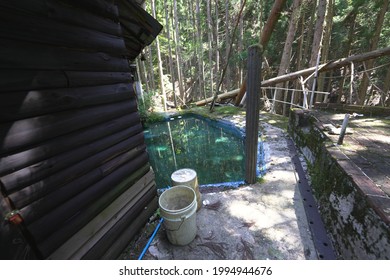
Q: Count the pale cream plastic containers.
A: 2